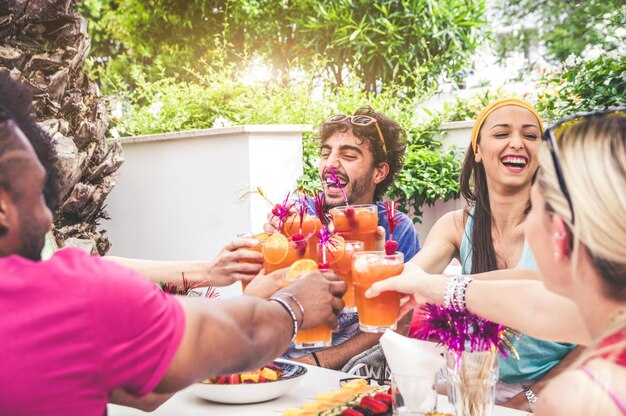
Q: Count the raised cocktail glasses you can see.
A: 7